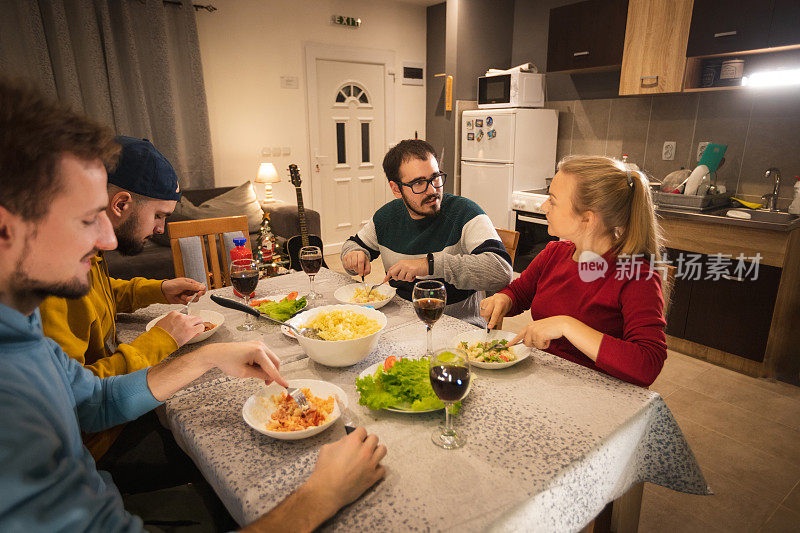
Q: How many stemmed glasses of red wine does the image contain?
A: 4